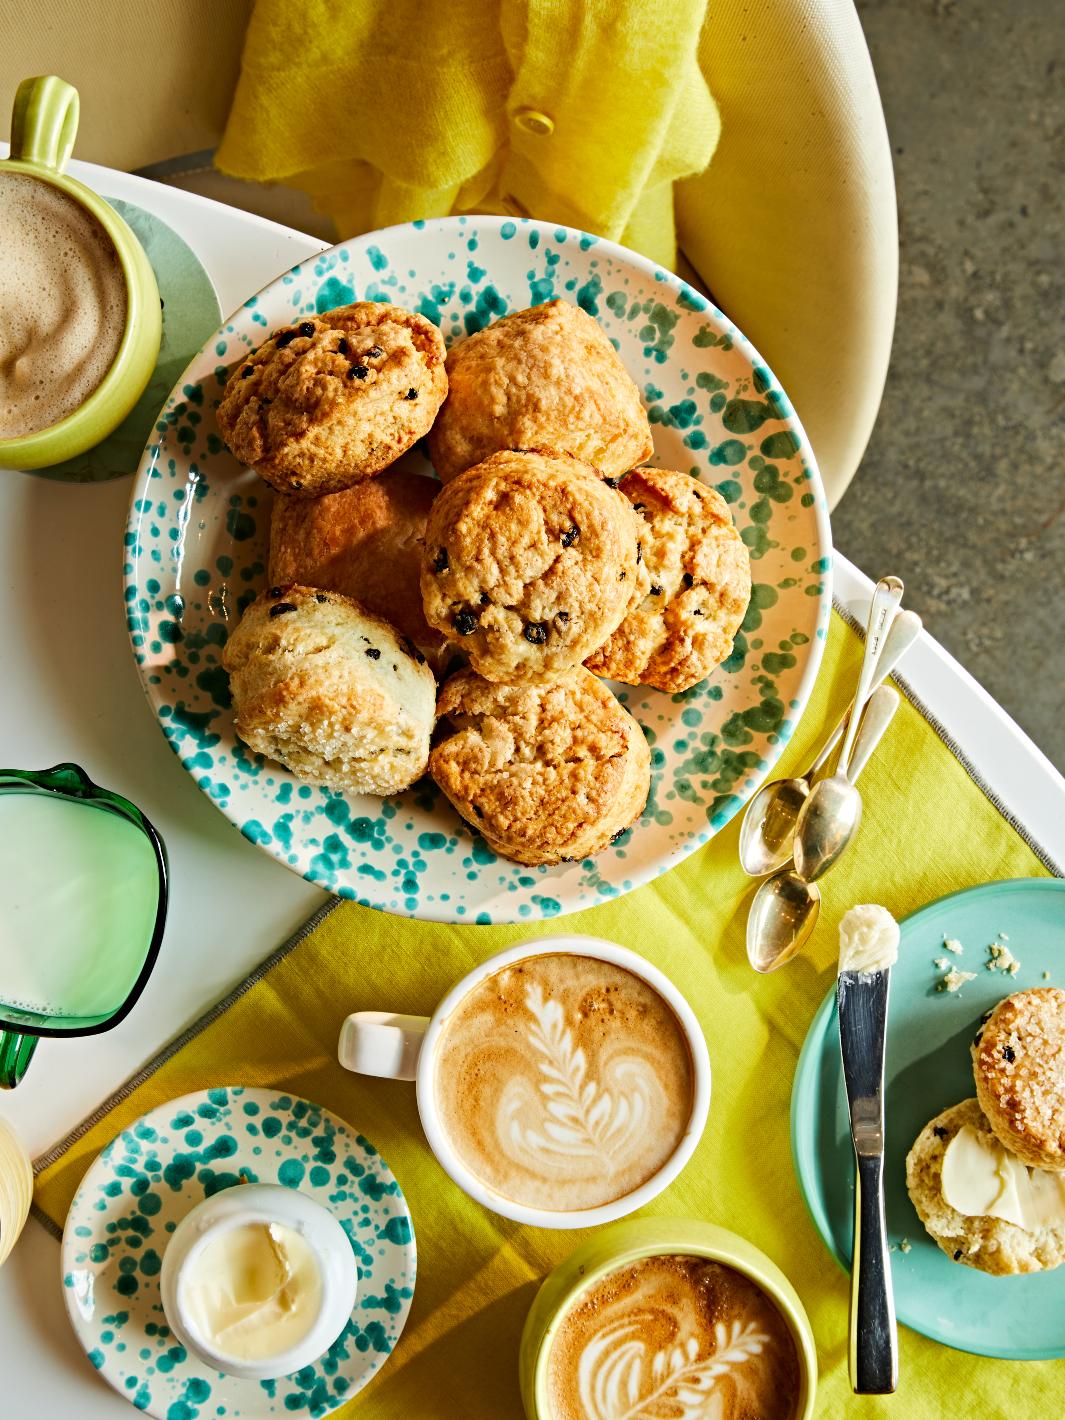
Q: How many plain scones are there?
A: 2